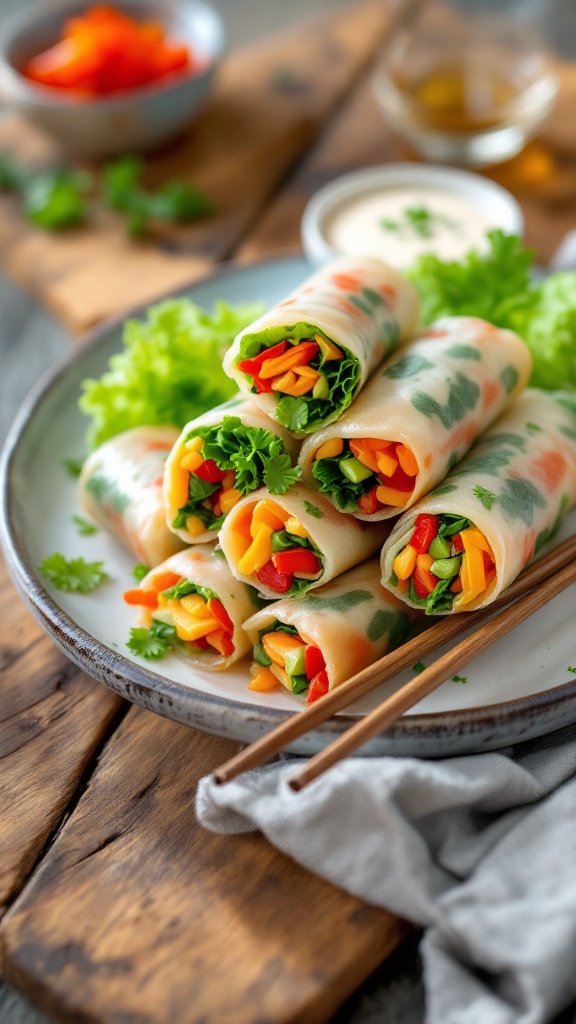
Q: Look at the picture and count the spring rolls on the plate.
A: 8